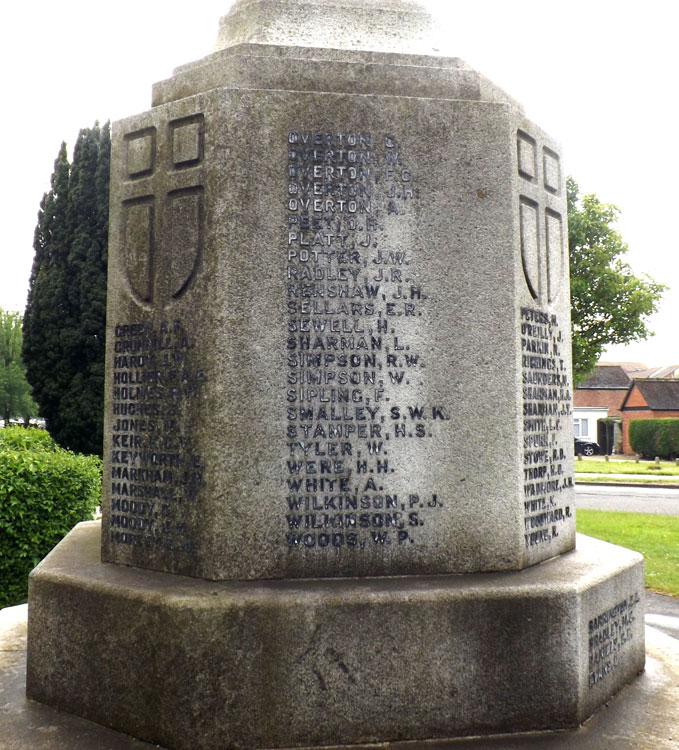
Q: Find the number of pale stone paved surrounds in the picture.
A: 1